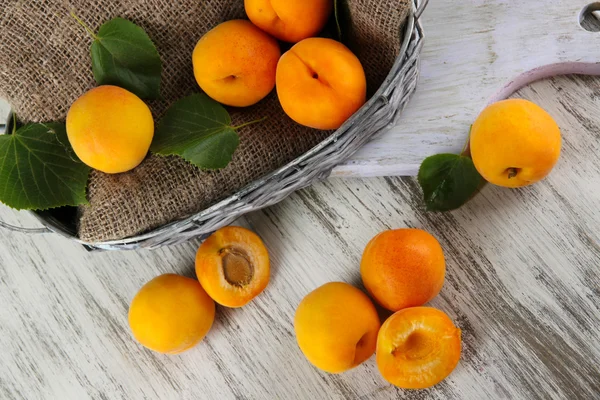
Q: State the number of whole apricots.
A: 8